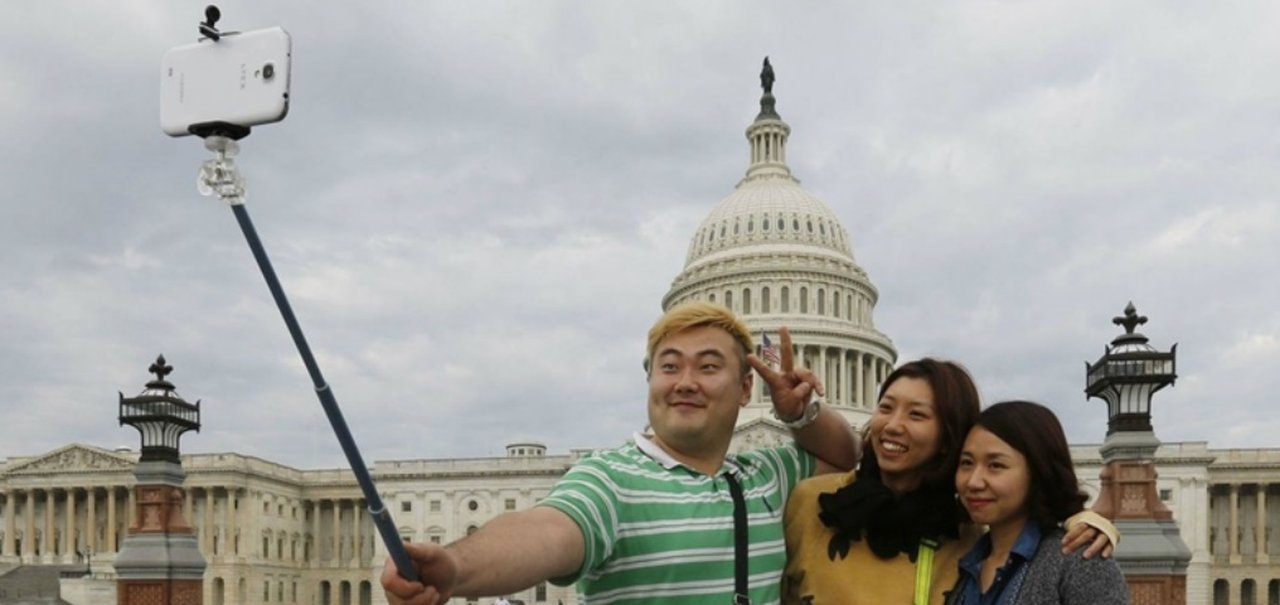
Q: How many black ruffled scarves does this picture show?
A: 1